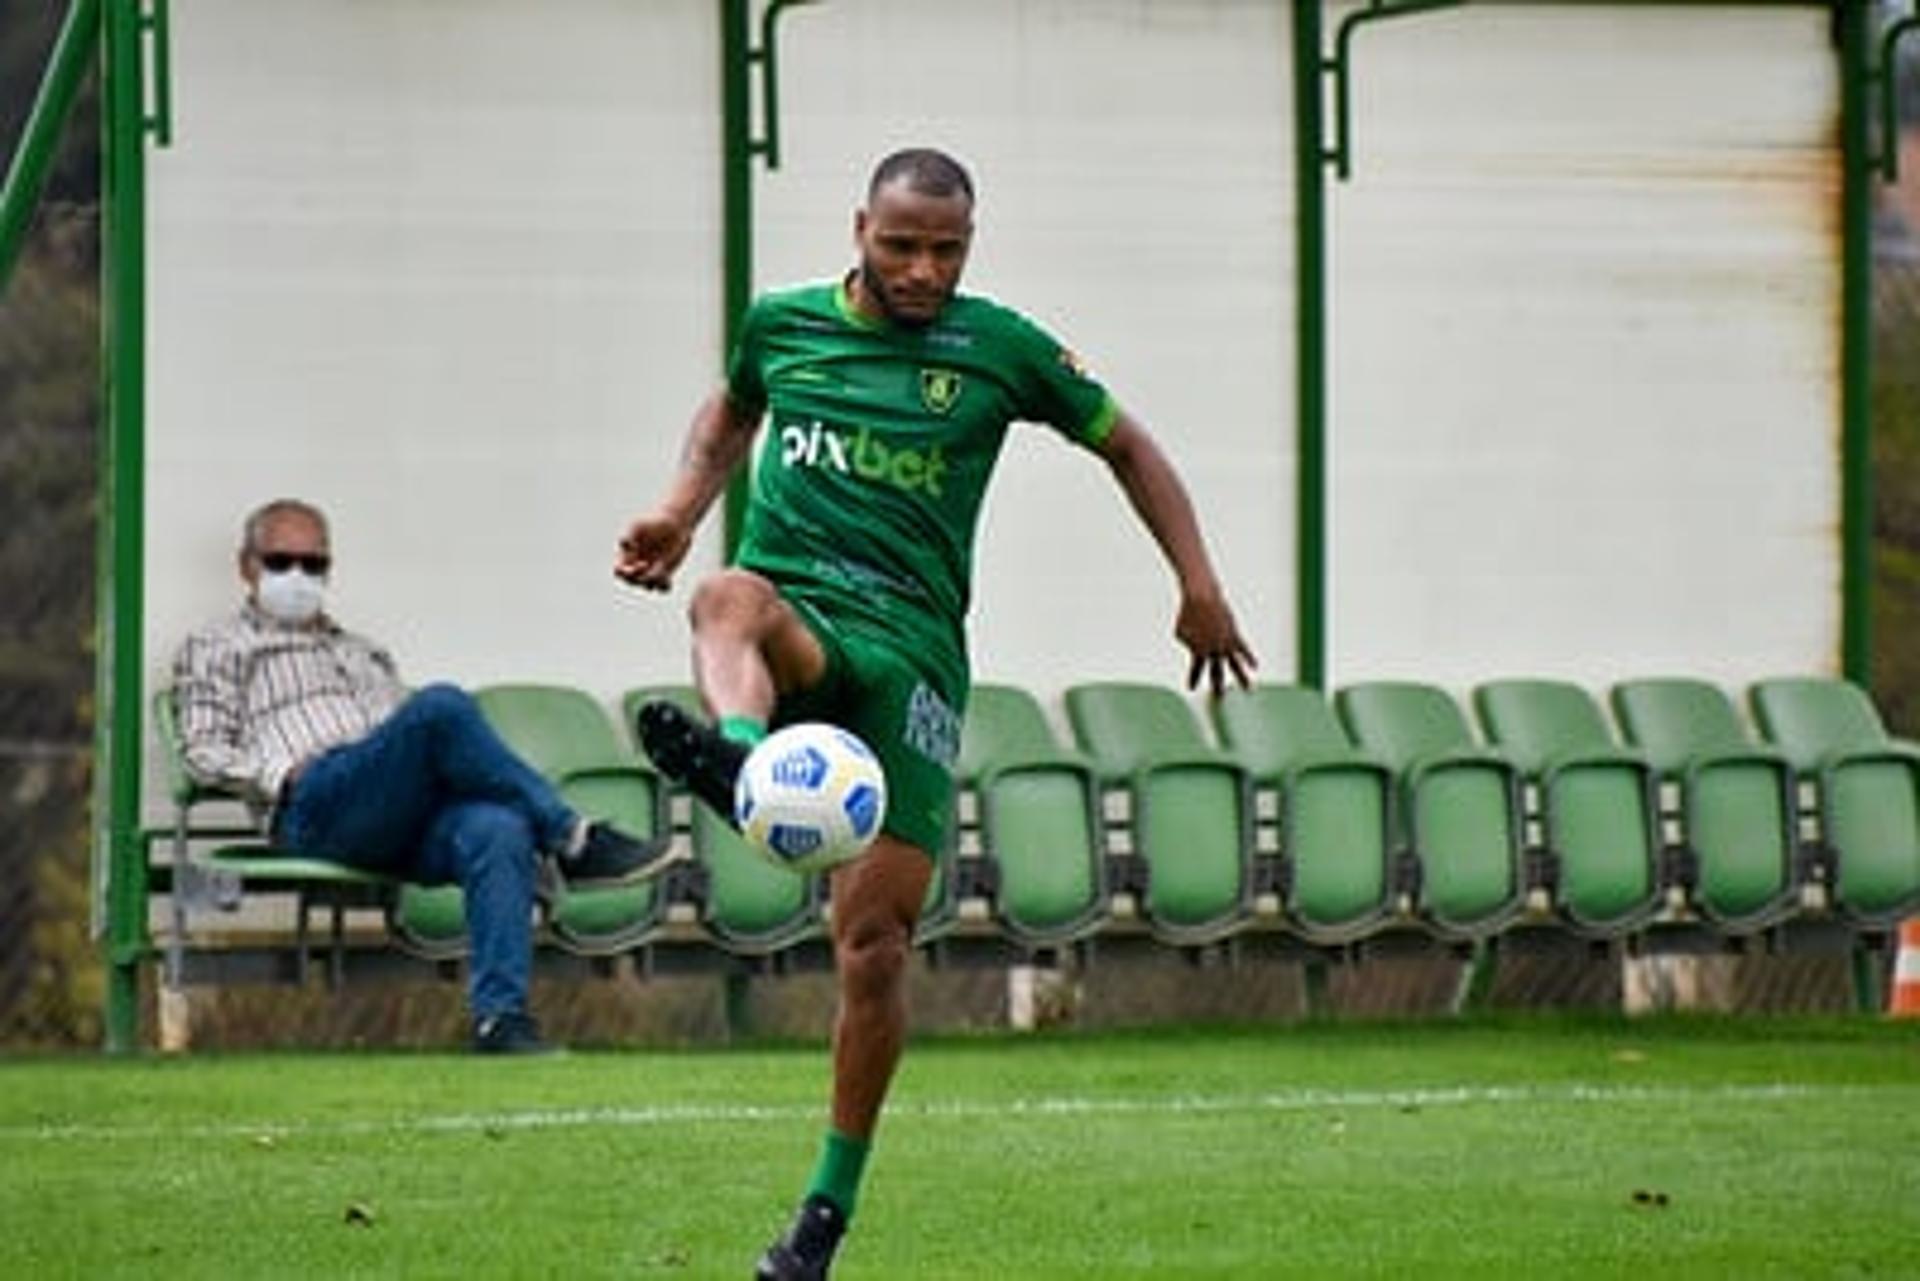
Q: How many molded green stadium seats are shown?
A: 12